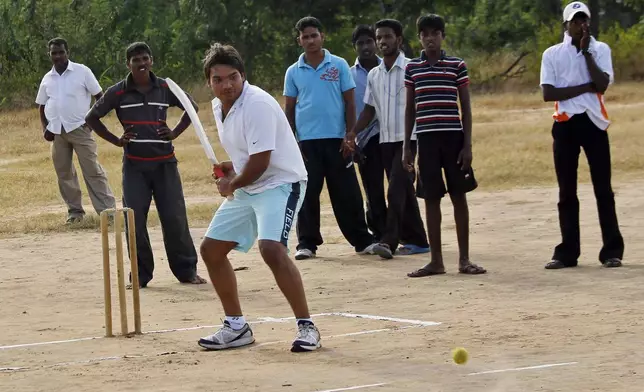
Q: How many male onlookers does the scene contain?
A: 7